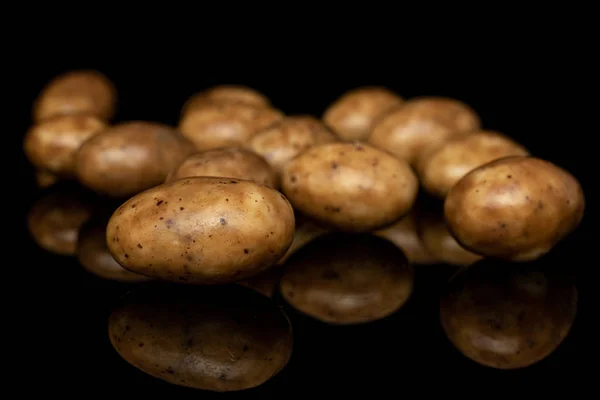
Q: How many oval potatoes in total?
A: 13